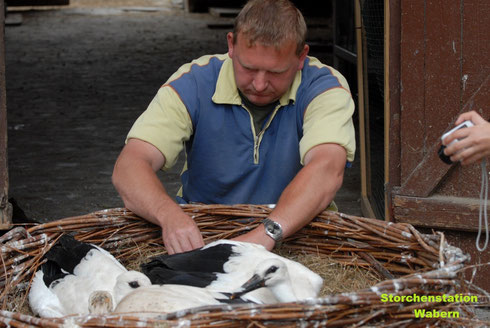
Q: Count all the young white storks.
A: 3